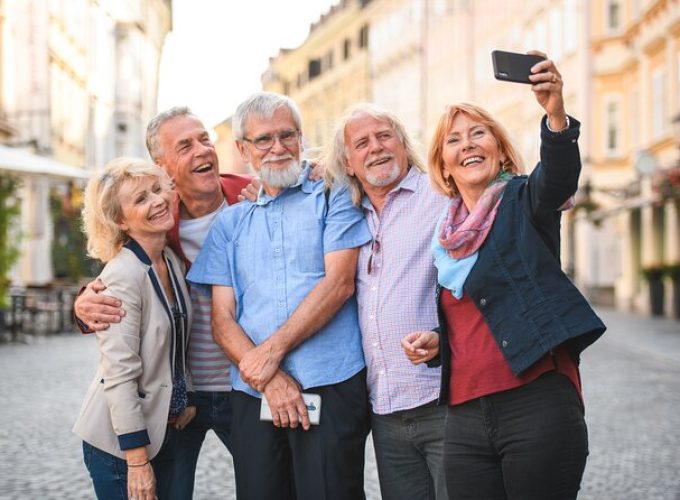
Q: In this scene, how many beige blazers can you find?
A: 1